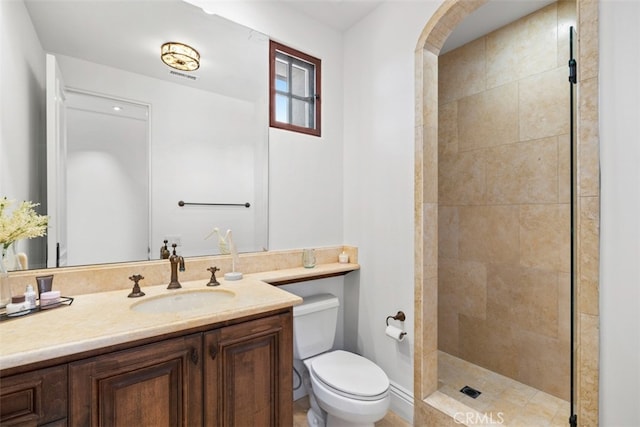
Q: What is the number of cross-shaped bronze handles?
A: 2